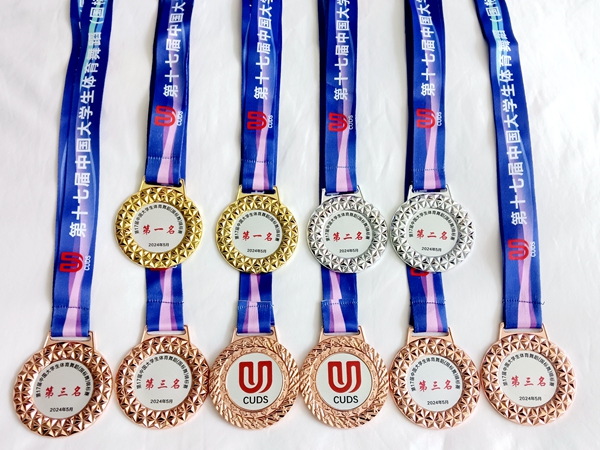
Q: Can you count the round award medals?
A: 10